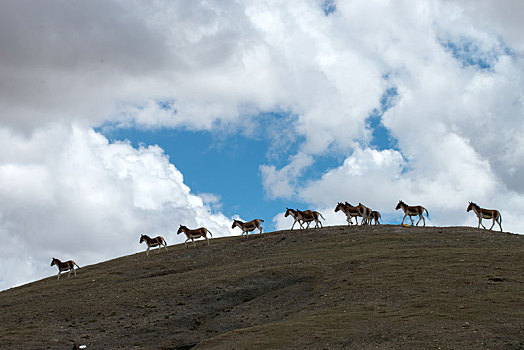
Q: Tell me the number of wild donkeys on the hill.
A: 11